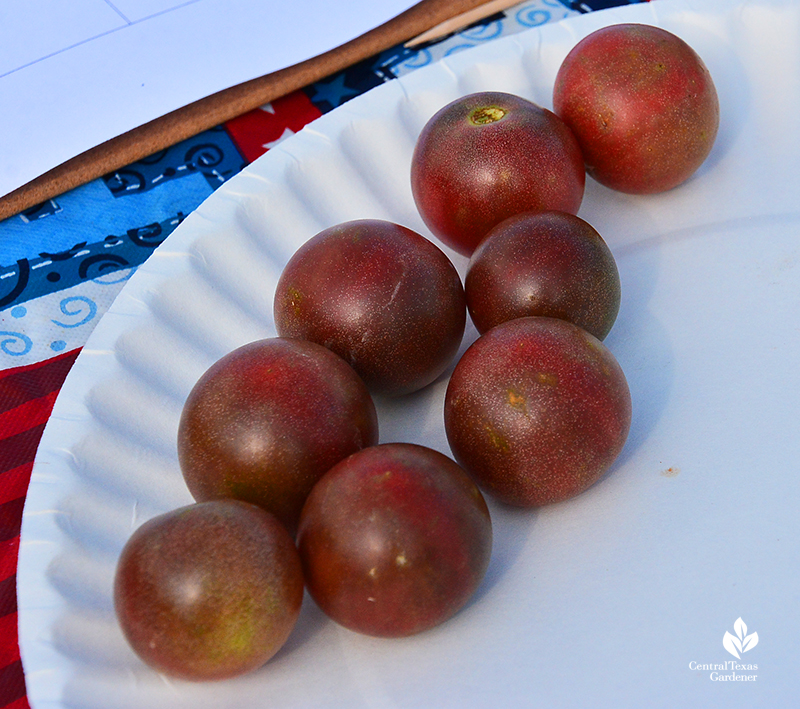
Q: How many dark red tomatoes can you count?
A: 8